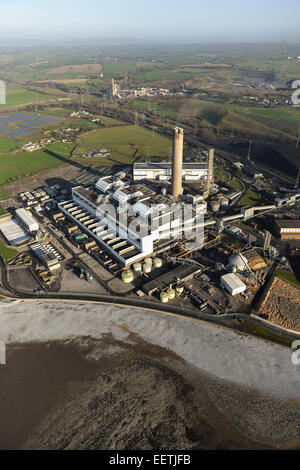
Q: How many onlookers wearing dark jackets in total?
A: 0